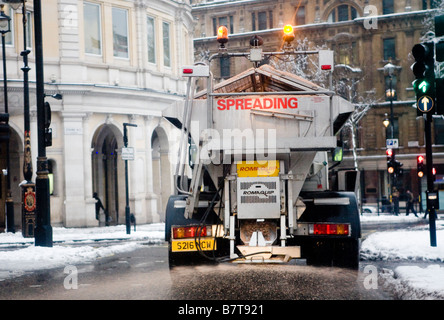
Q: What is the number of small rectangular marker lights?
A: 2